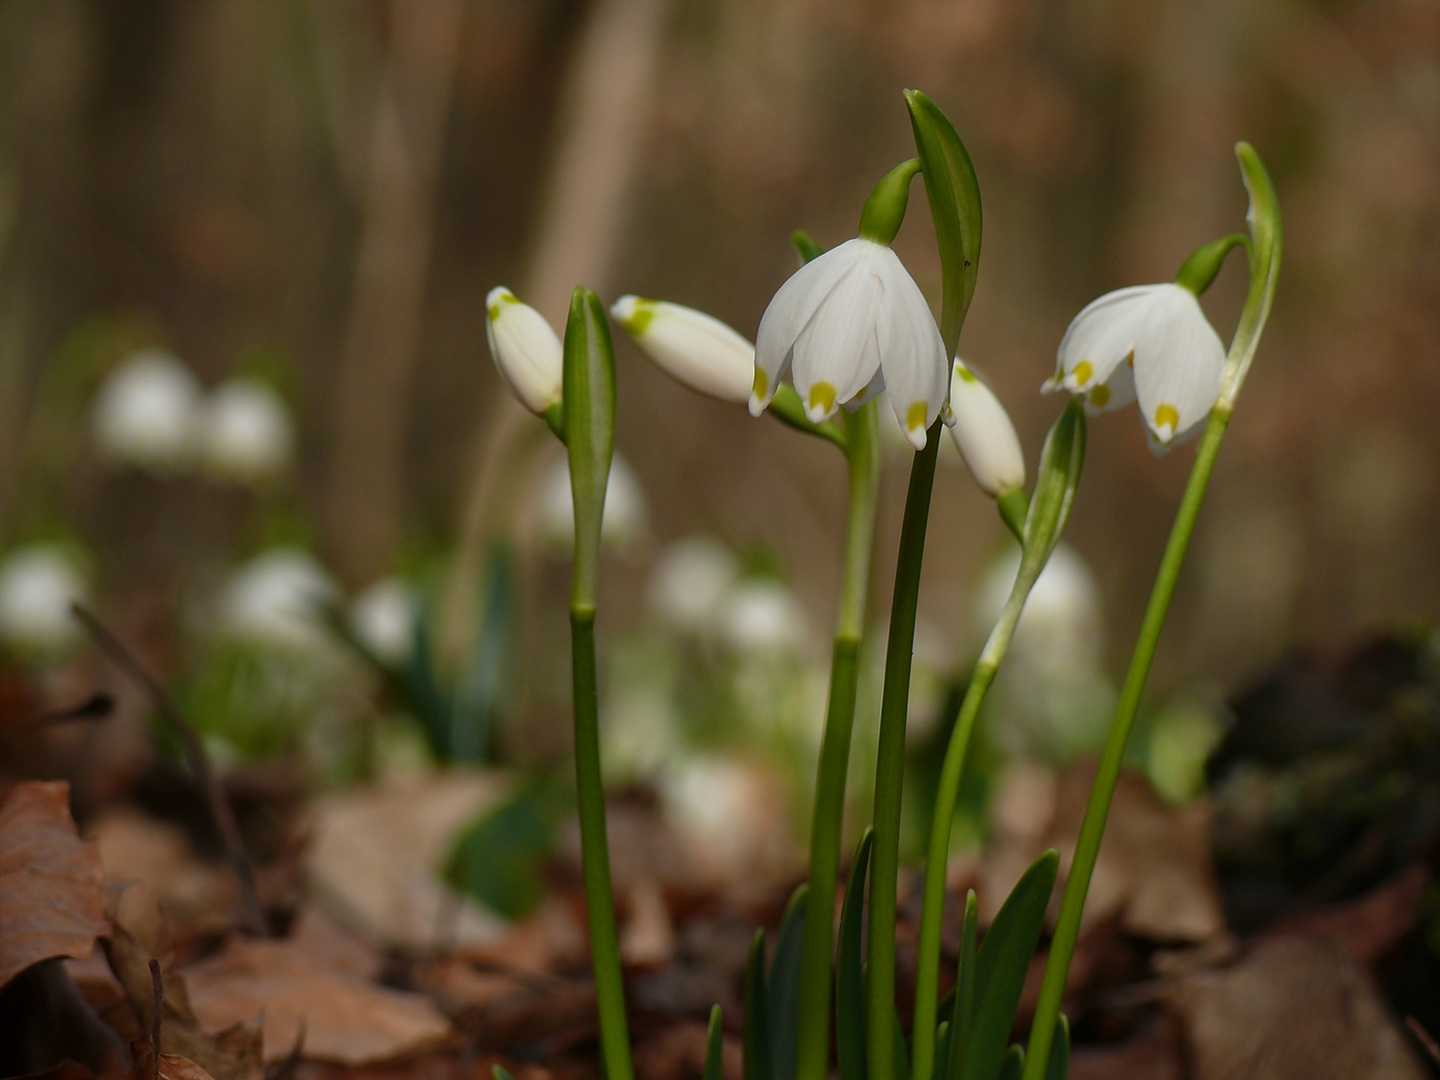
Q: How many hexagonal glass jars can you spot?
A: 0